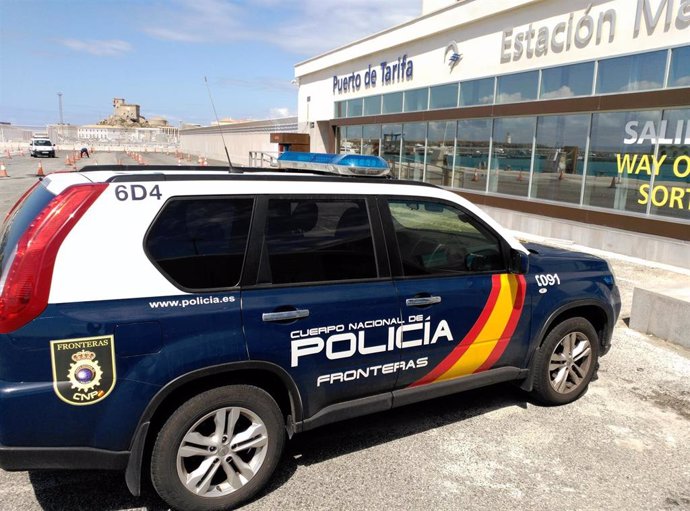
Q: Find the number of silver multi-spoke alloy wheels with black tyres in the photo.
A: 2